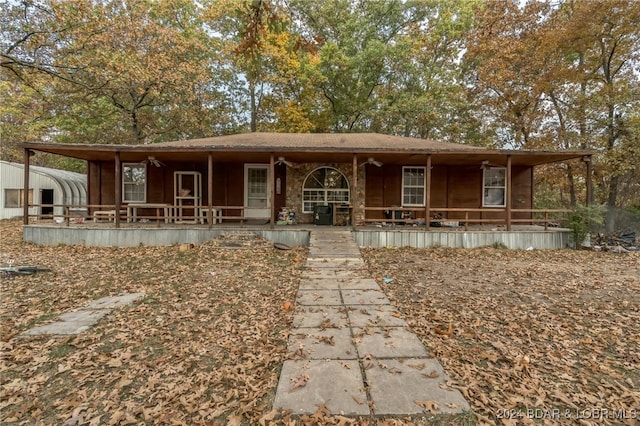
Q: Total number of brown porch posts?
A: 8